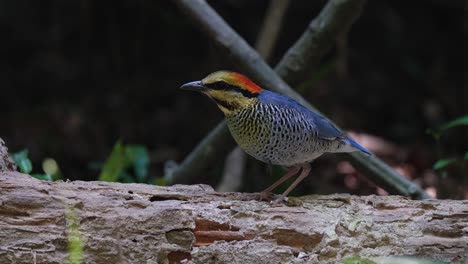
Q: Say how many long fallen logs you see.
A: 1